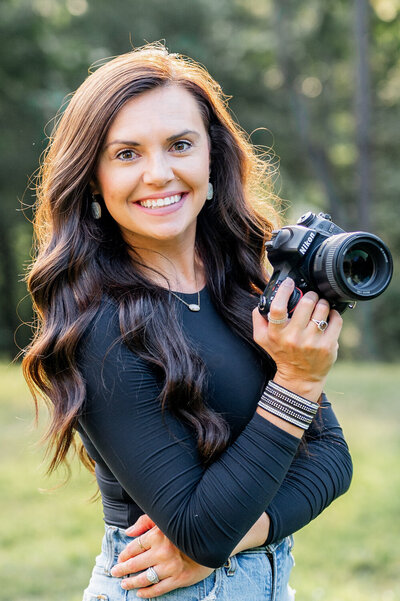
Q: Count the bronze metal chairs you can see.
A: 0